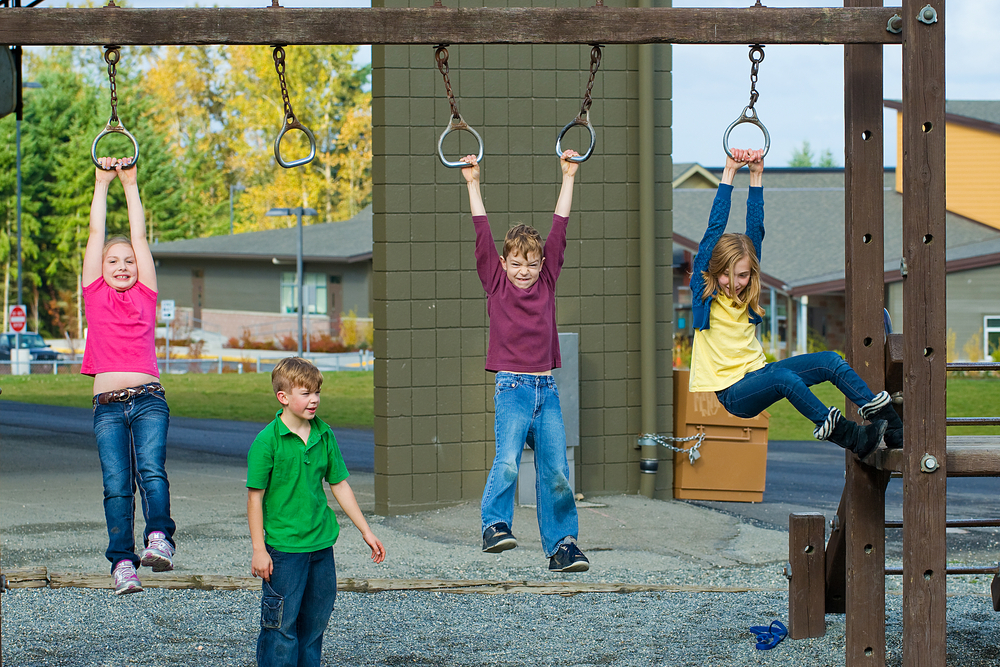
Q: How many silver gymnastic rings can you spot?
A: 5